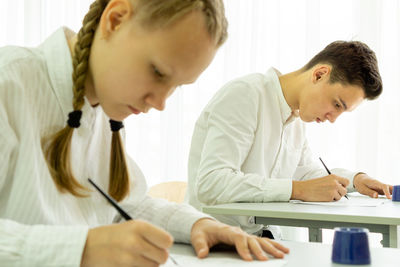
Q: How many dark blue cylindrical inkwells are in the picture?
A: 2